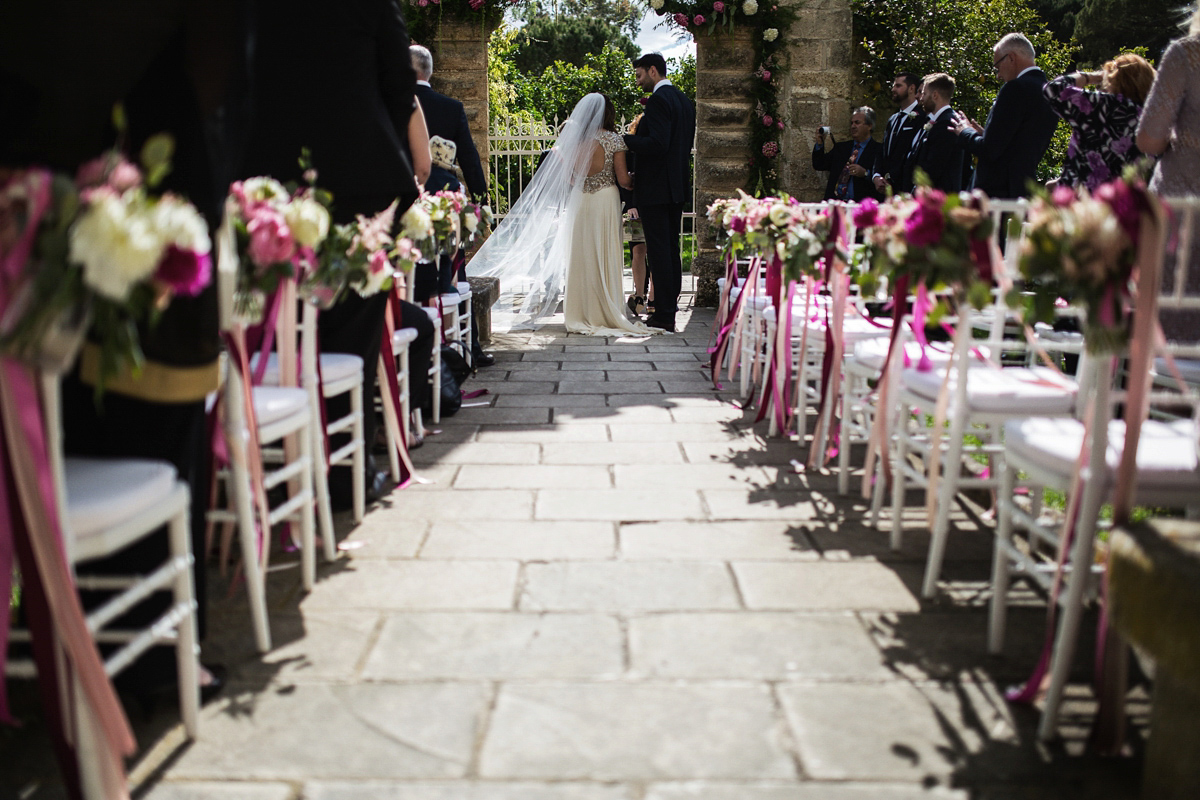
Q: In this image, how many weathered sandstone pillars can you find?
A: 2